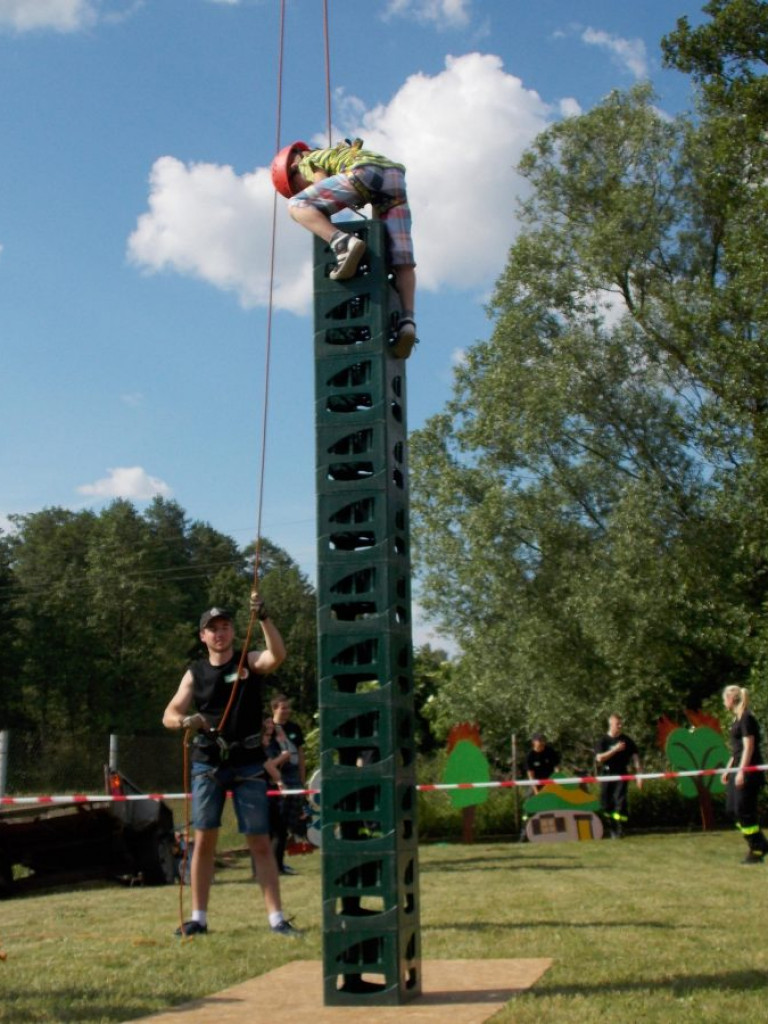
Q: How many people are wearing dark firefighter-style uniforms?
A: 3